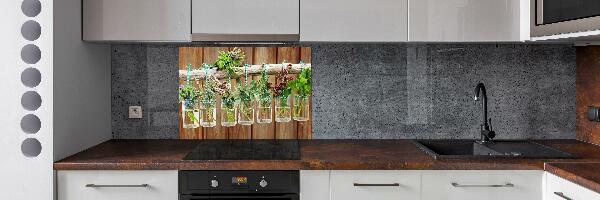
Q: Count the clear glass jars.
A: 7